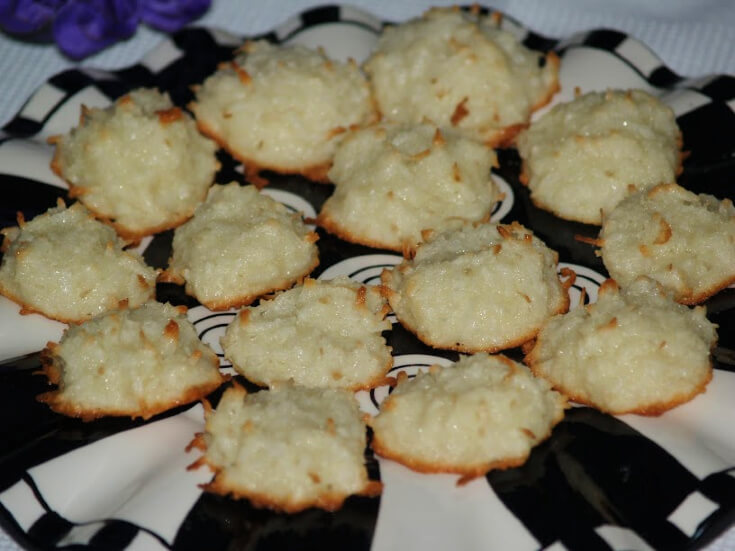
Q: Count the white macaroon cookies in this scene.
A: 14